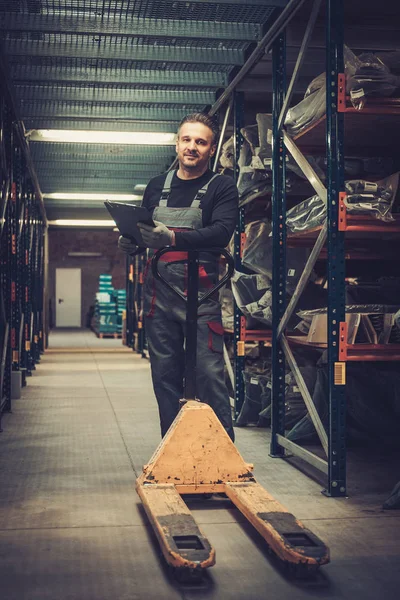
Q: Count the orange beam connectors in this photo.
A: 5